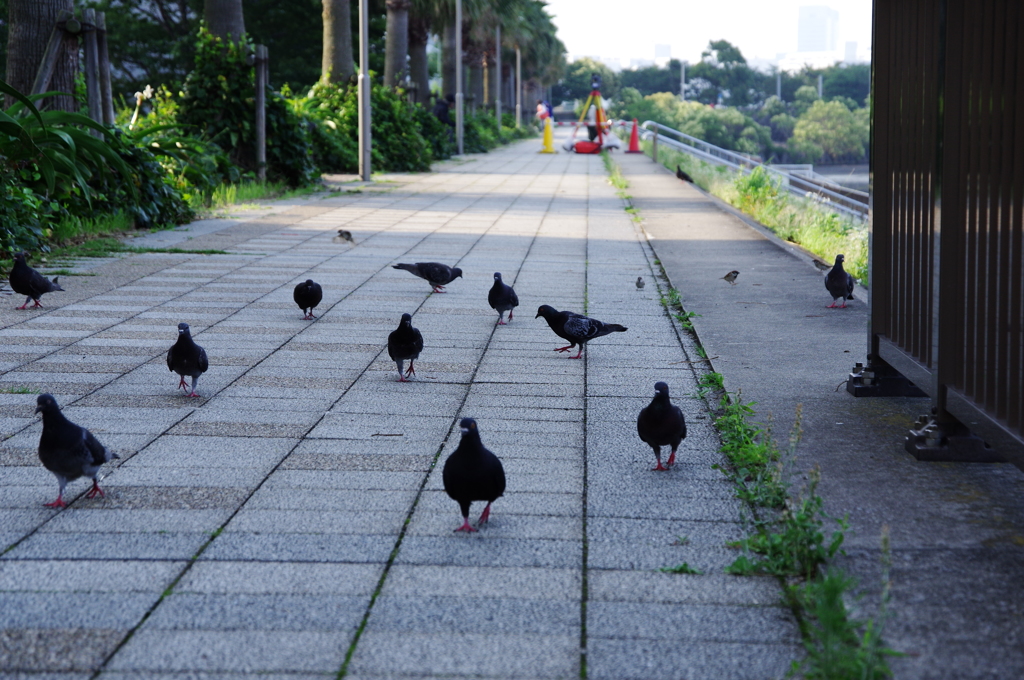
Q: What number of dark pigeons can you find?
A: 12